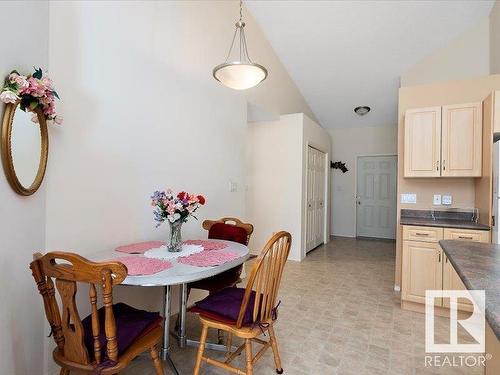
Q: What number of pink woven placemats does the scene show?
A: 4